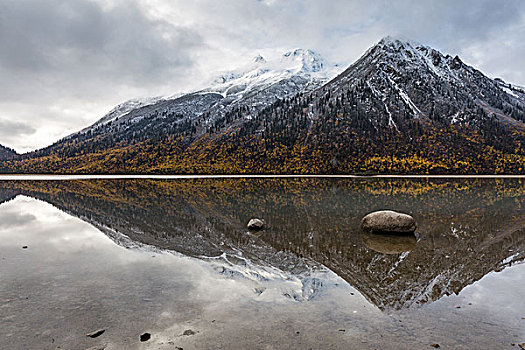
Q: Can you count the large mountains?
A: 2